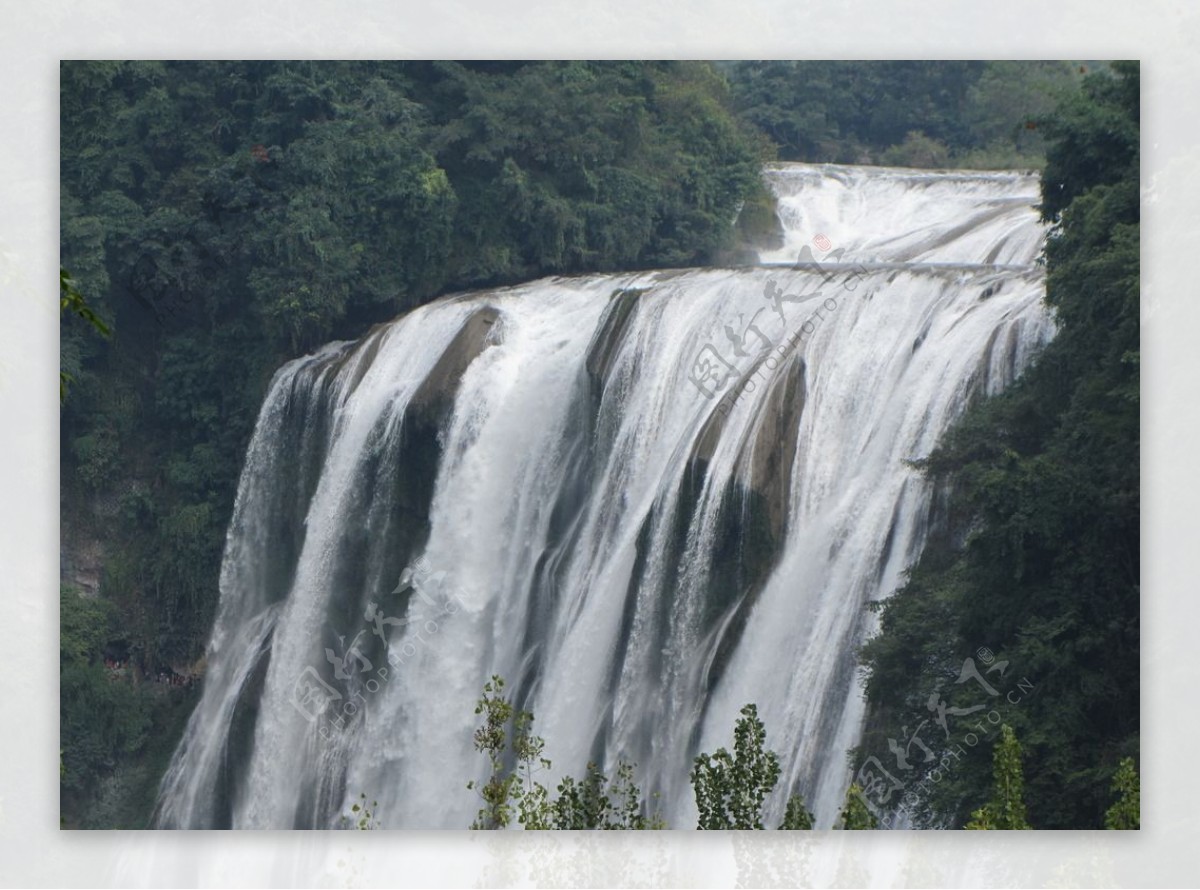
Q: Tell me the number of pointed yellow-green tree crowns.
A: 3